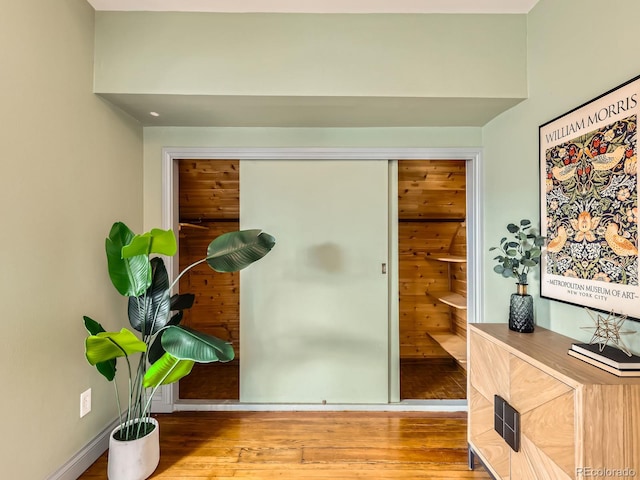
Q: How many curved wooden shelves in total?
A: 3